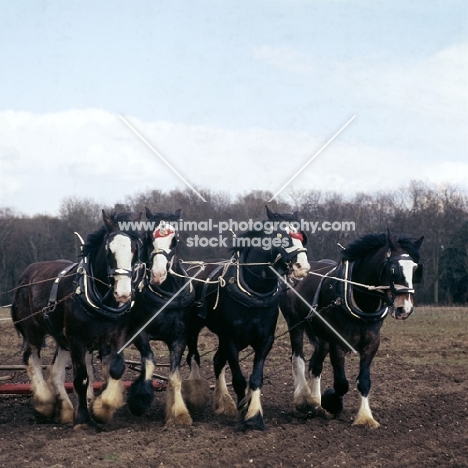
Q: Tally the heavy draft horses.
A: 4